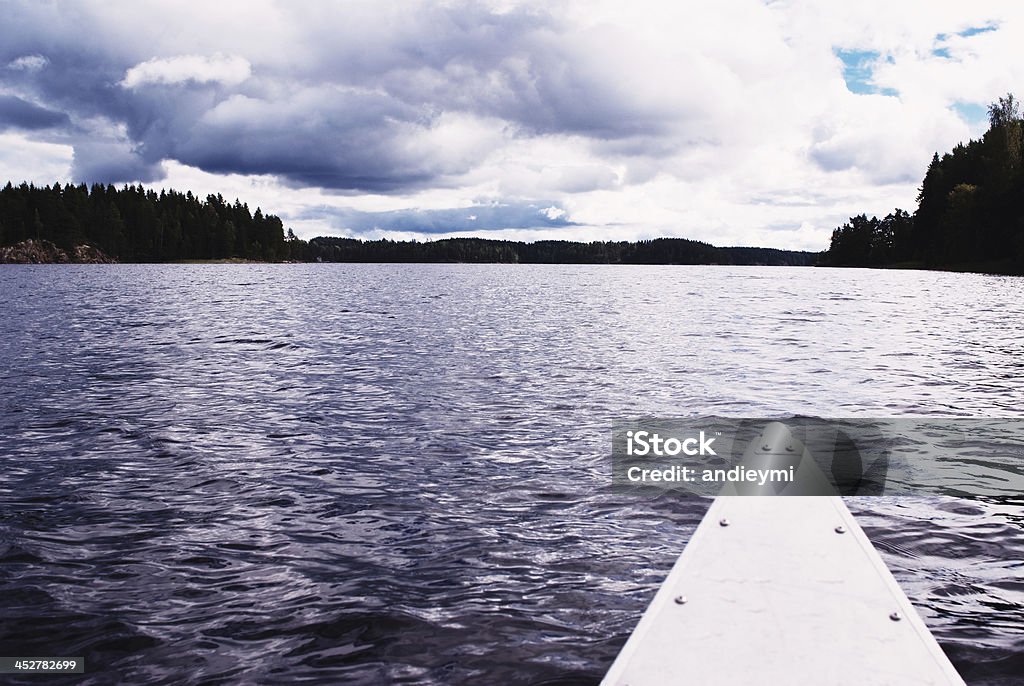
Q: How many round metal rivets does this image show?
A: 6